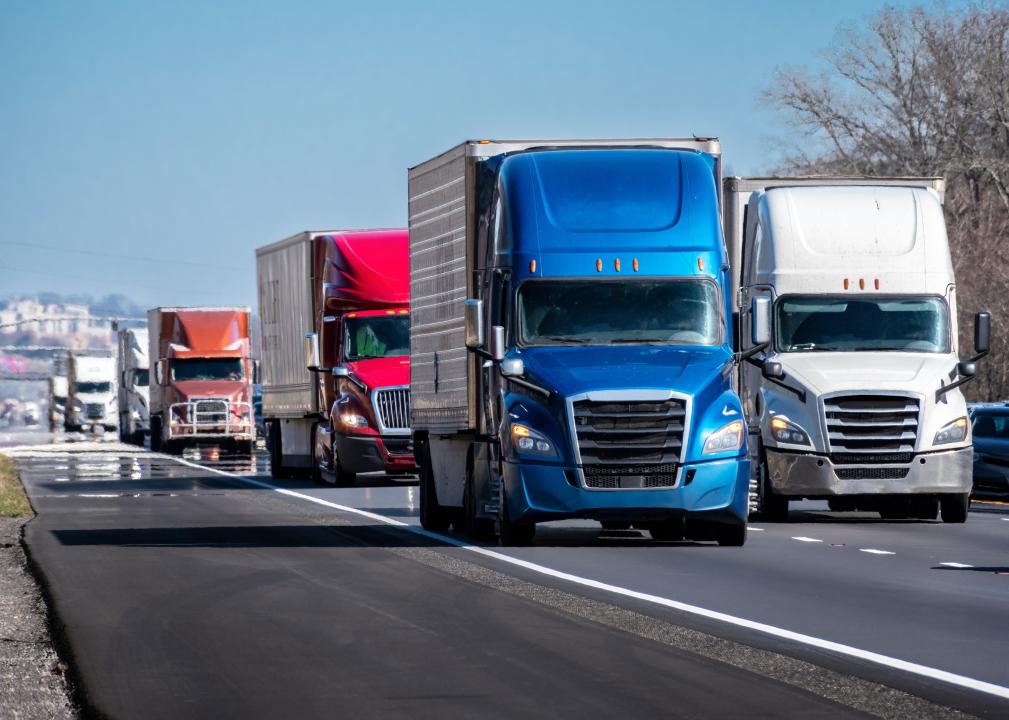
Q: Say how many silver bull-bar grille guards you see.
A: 1